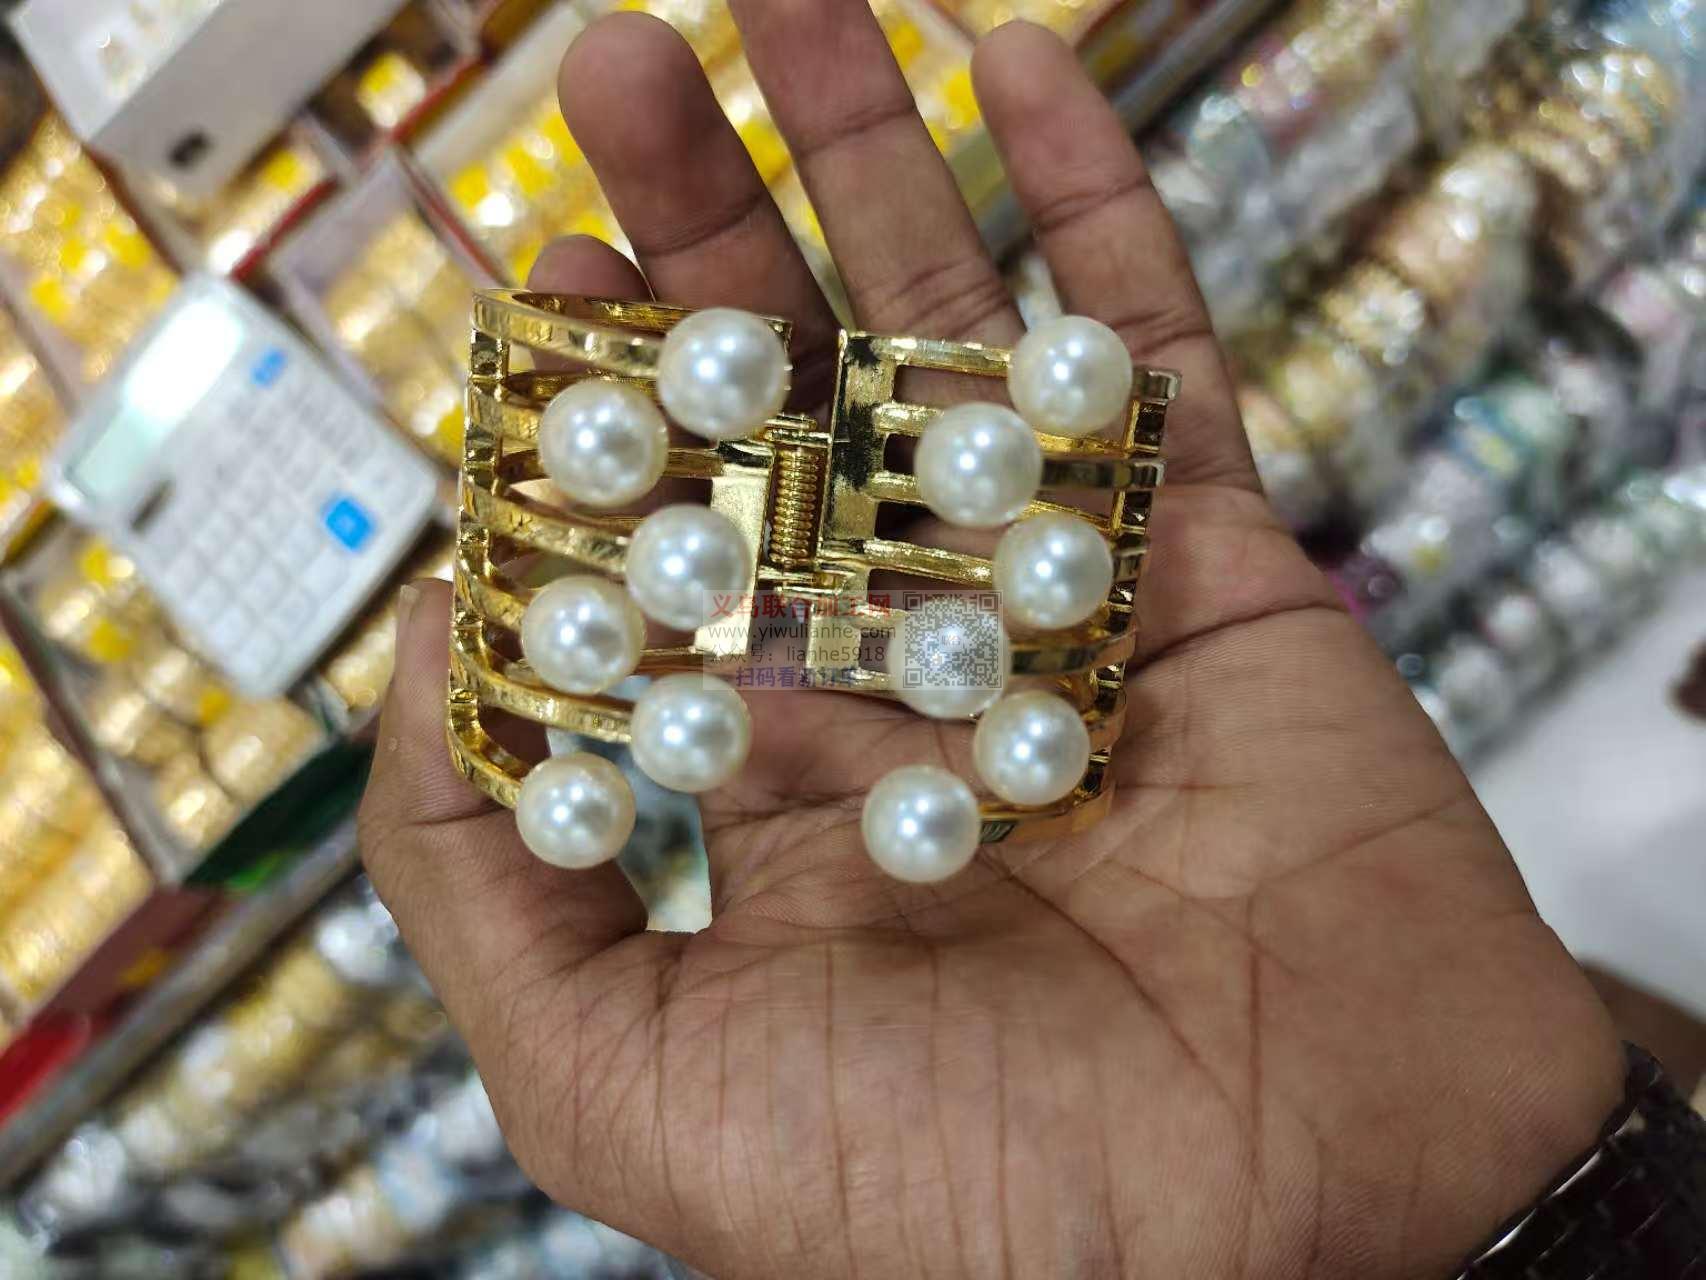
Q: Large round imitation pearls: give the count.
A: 12